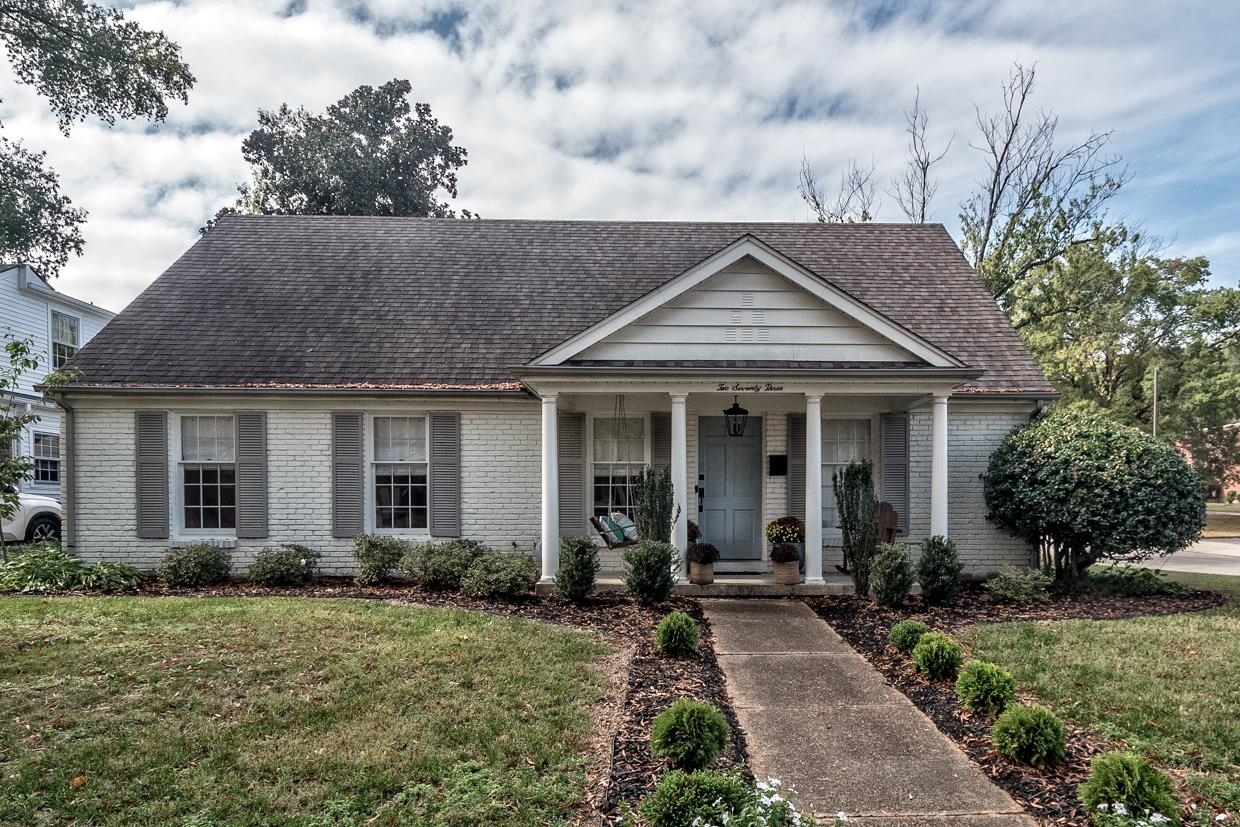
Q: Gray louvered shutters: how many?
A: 8